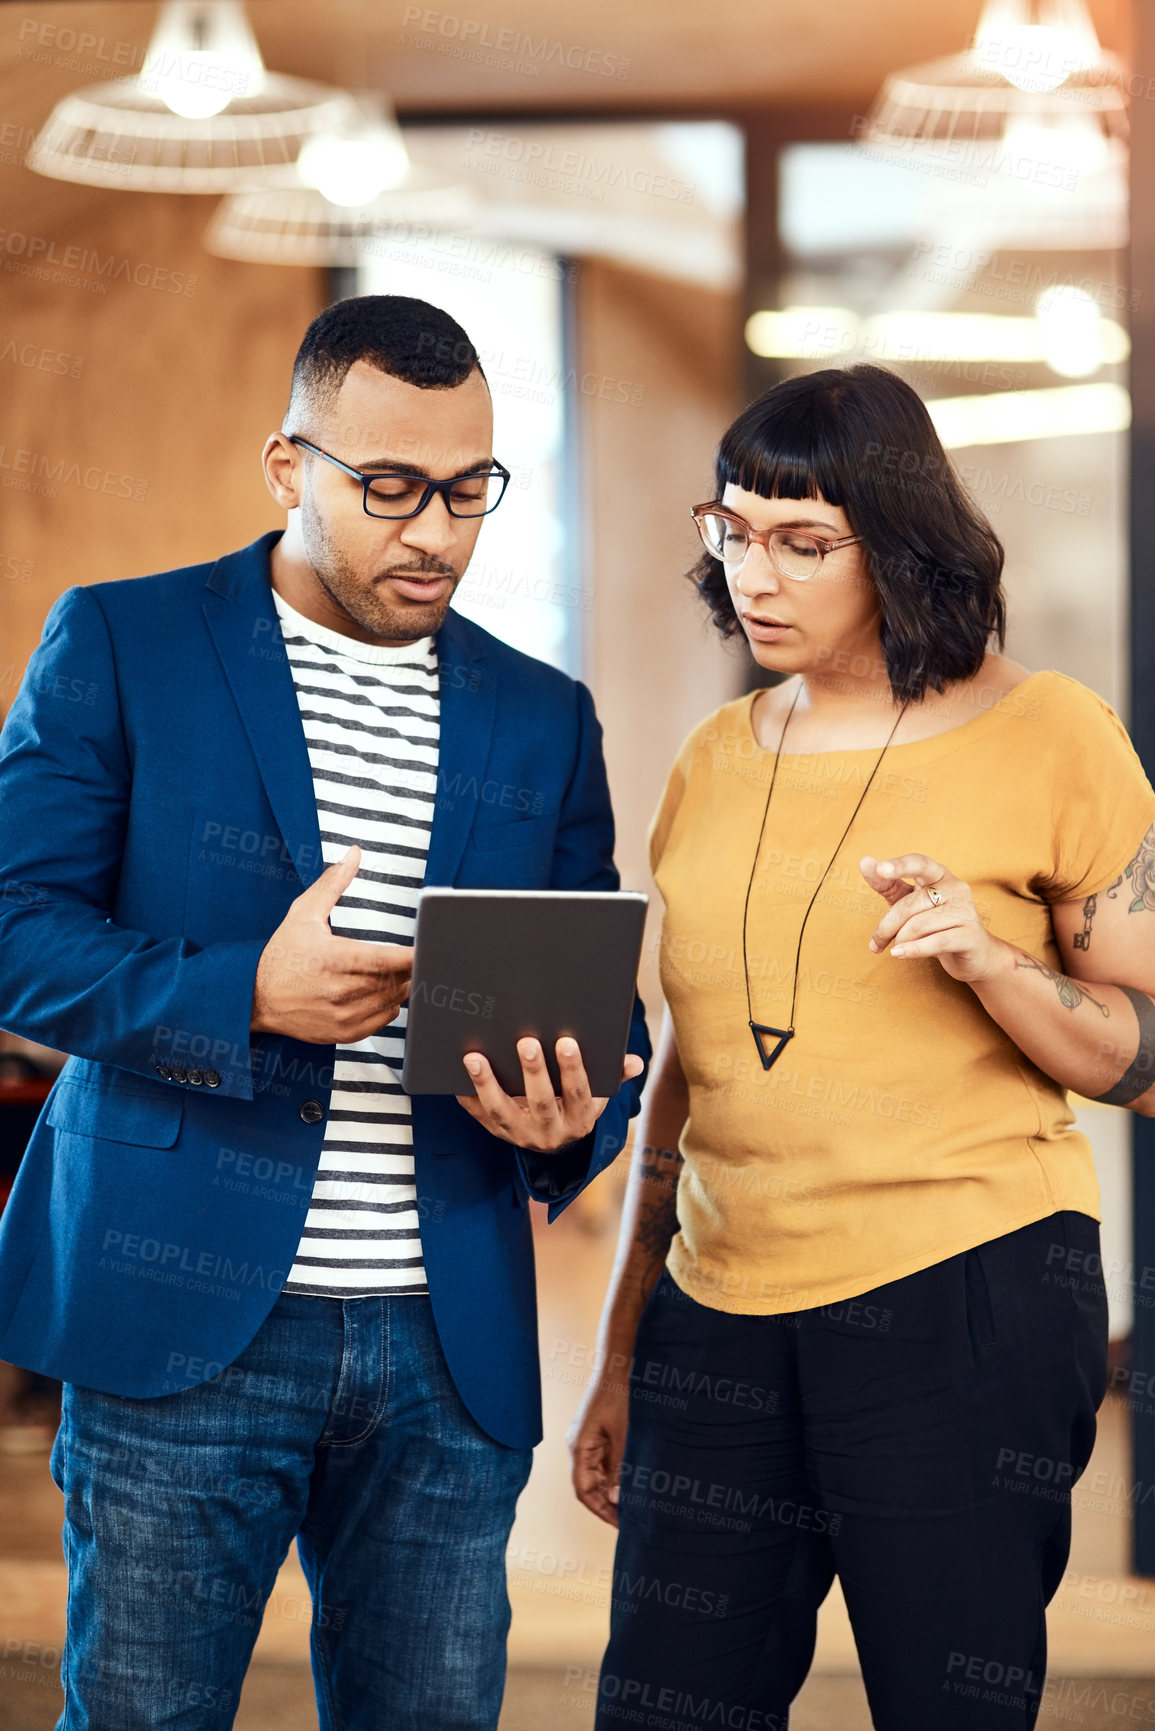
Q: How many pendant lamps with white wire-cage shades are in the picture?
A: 4